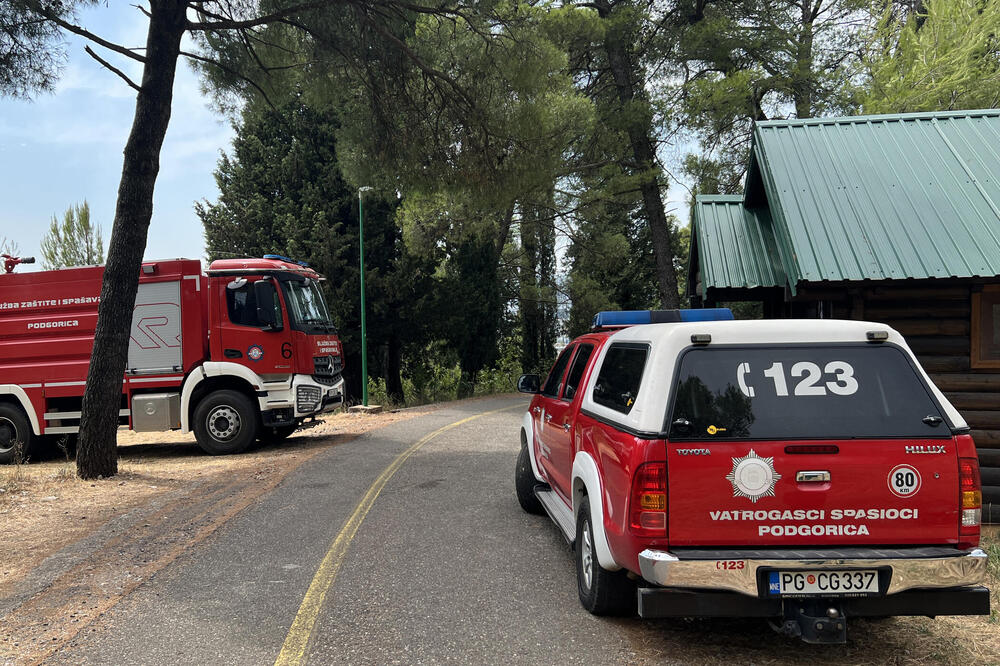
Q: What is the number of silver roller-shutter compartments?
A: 1